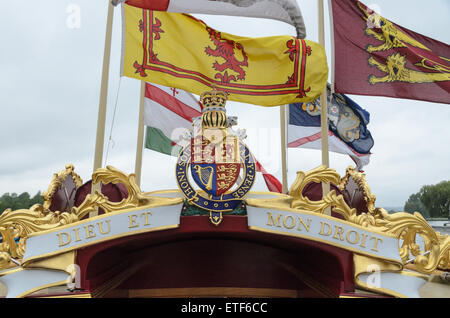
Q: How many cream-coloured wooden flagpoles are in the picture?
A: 4